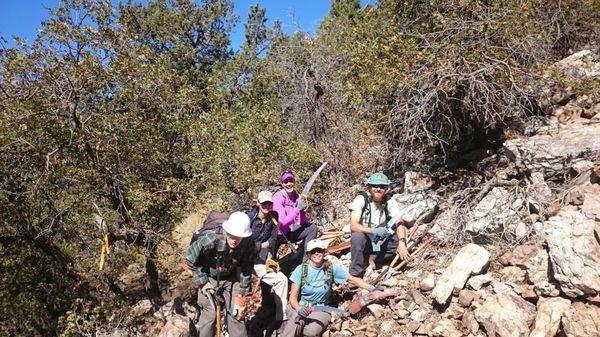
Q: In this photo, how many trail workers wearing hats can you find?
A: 5